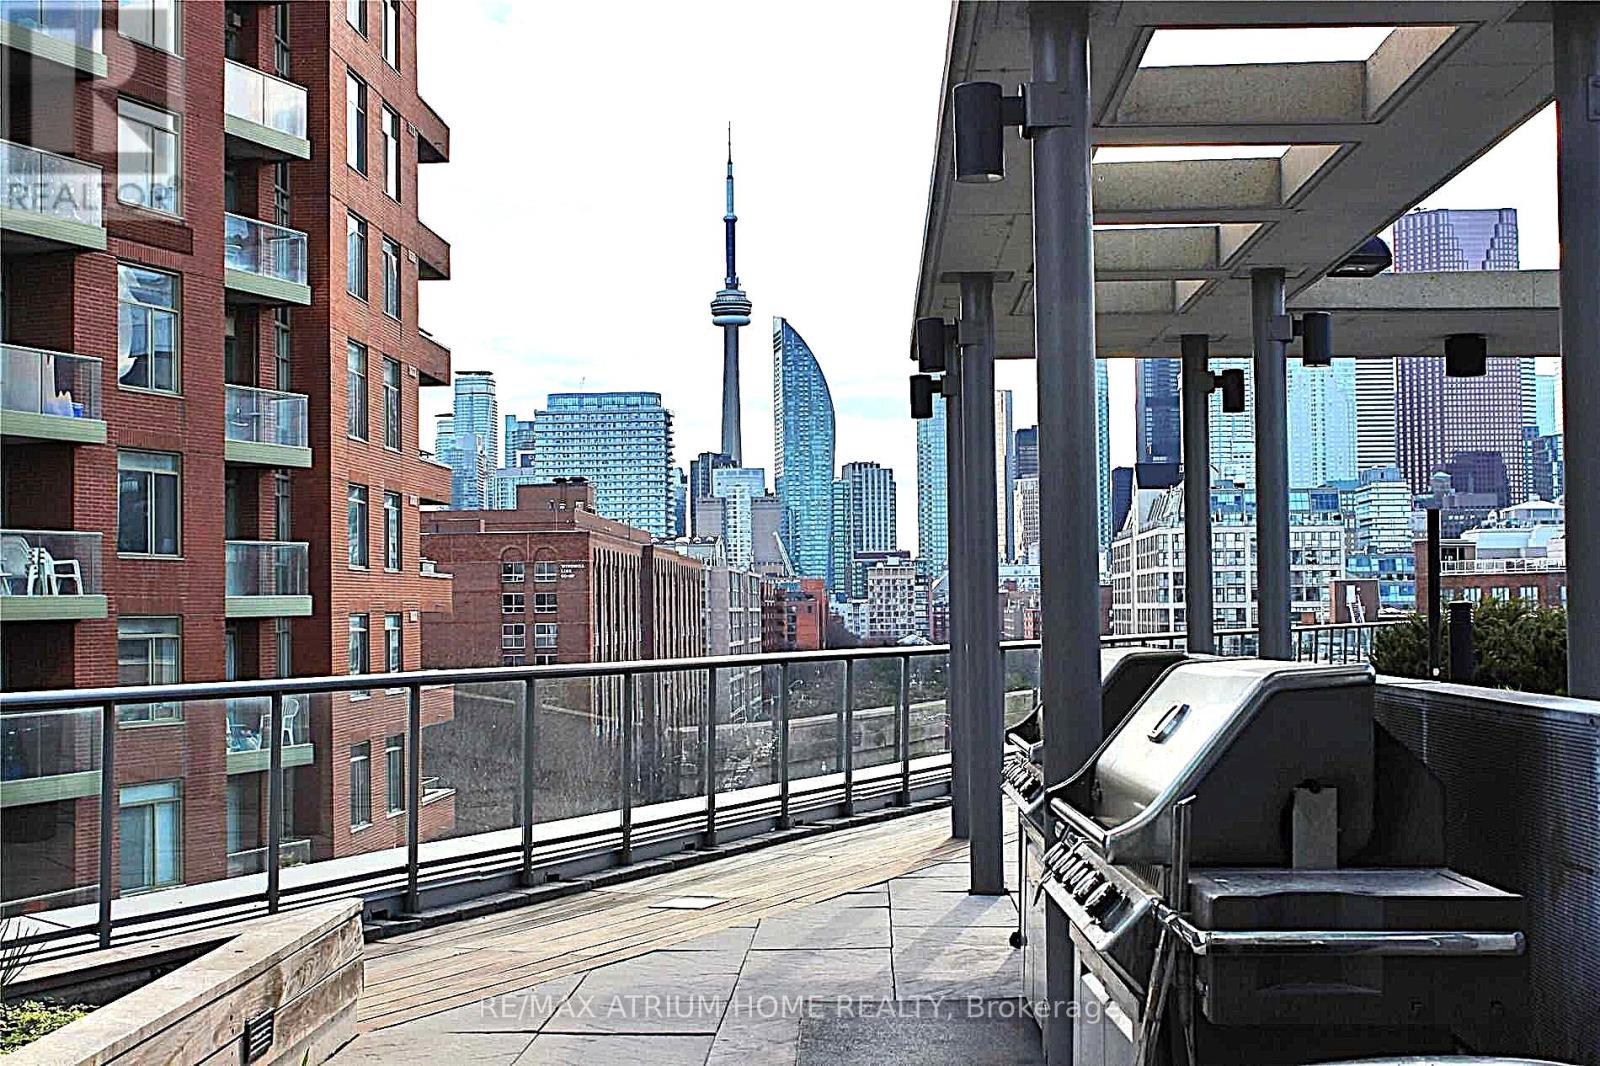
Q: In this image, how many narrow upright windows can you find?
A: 14